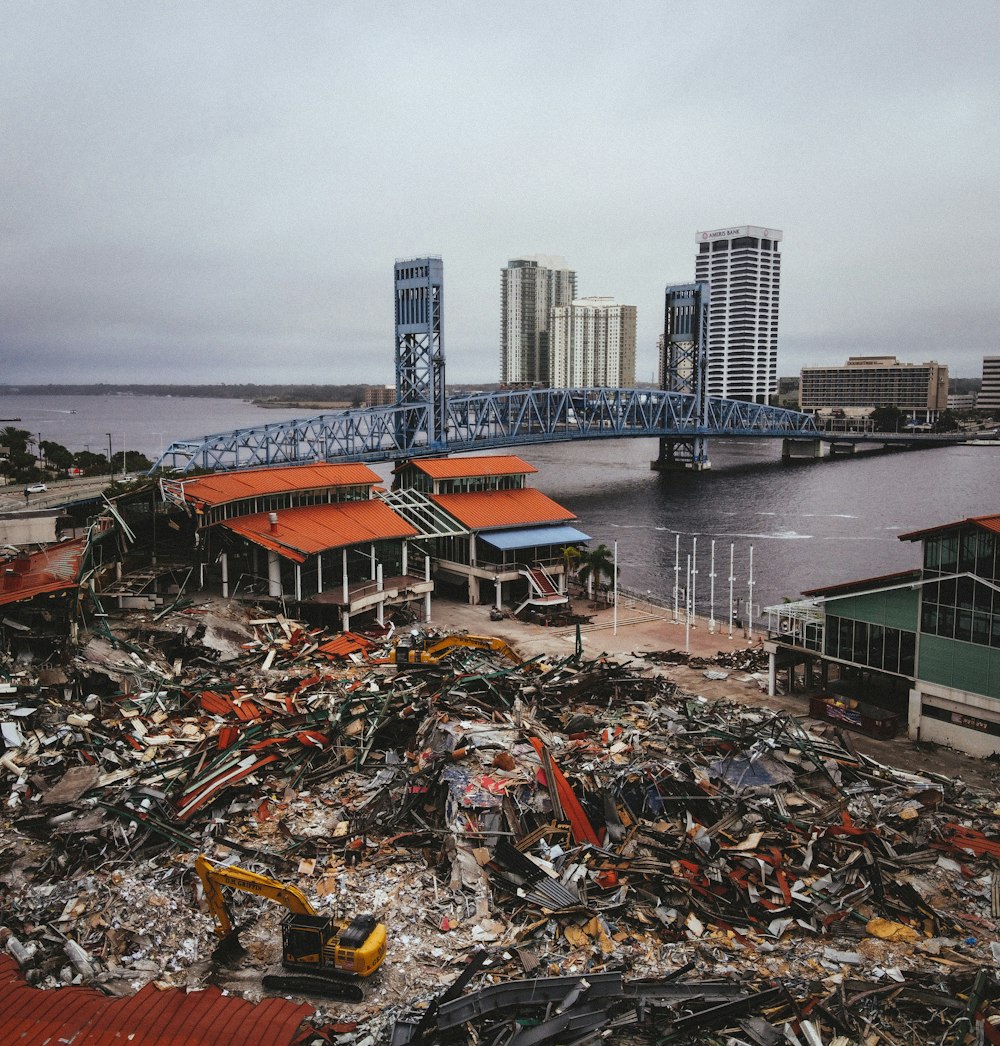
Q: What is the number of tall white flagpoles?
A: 7